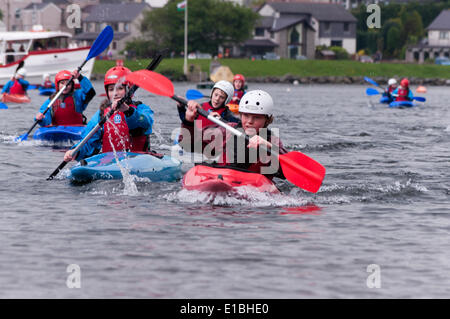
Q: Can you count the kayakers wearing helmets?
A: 9